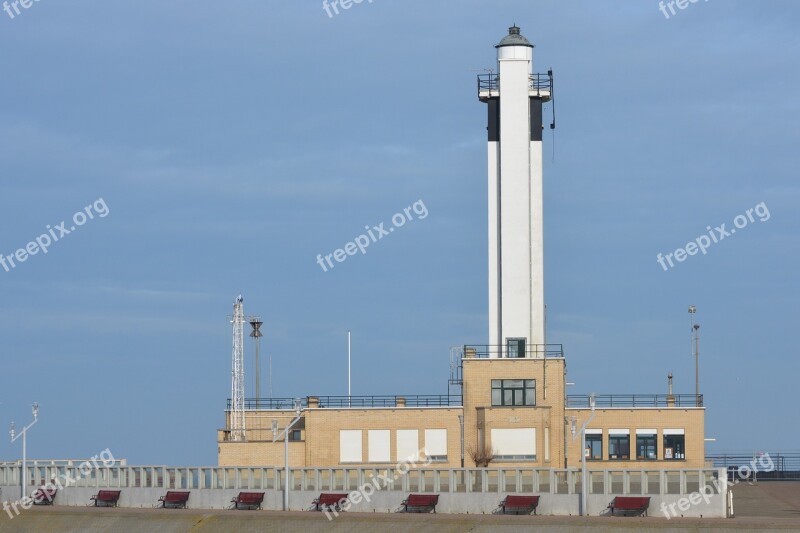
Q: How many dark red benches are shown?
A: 8